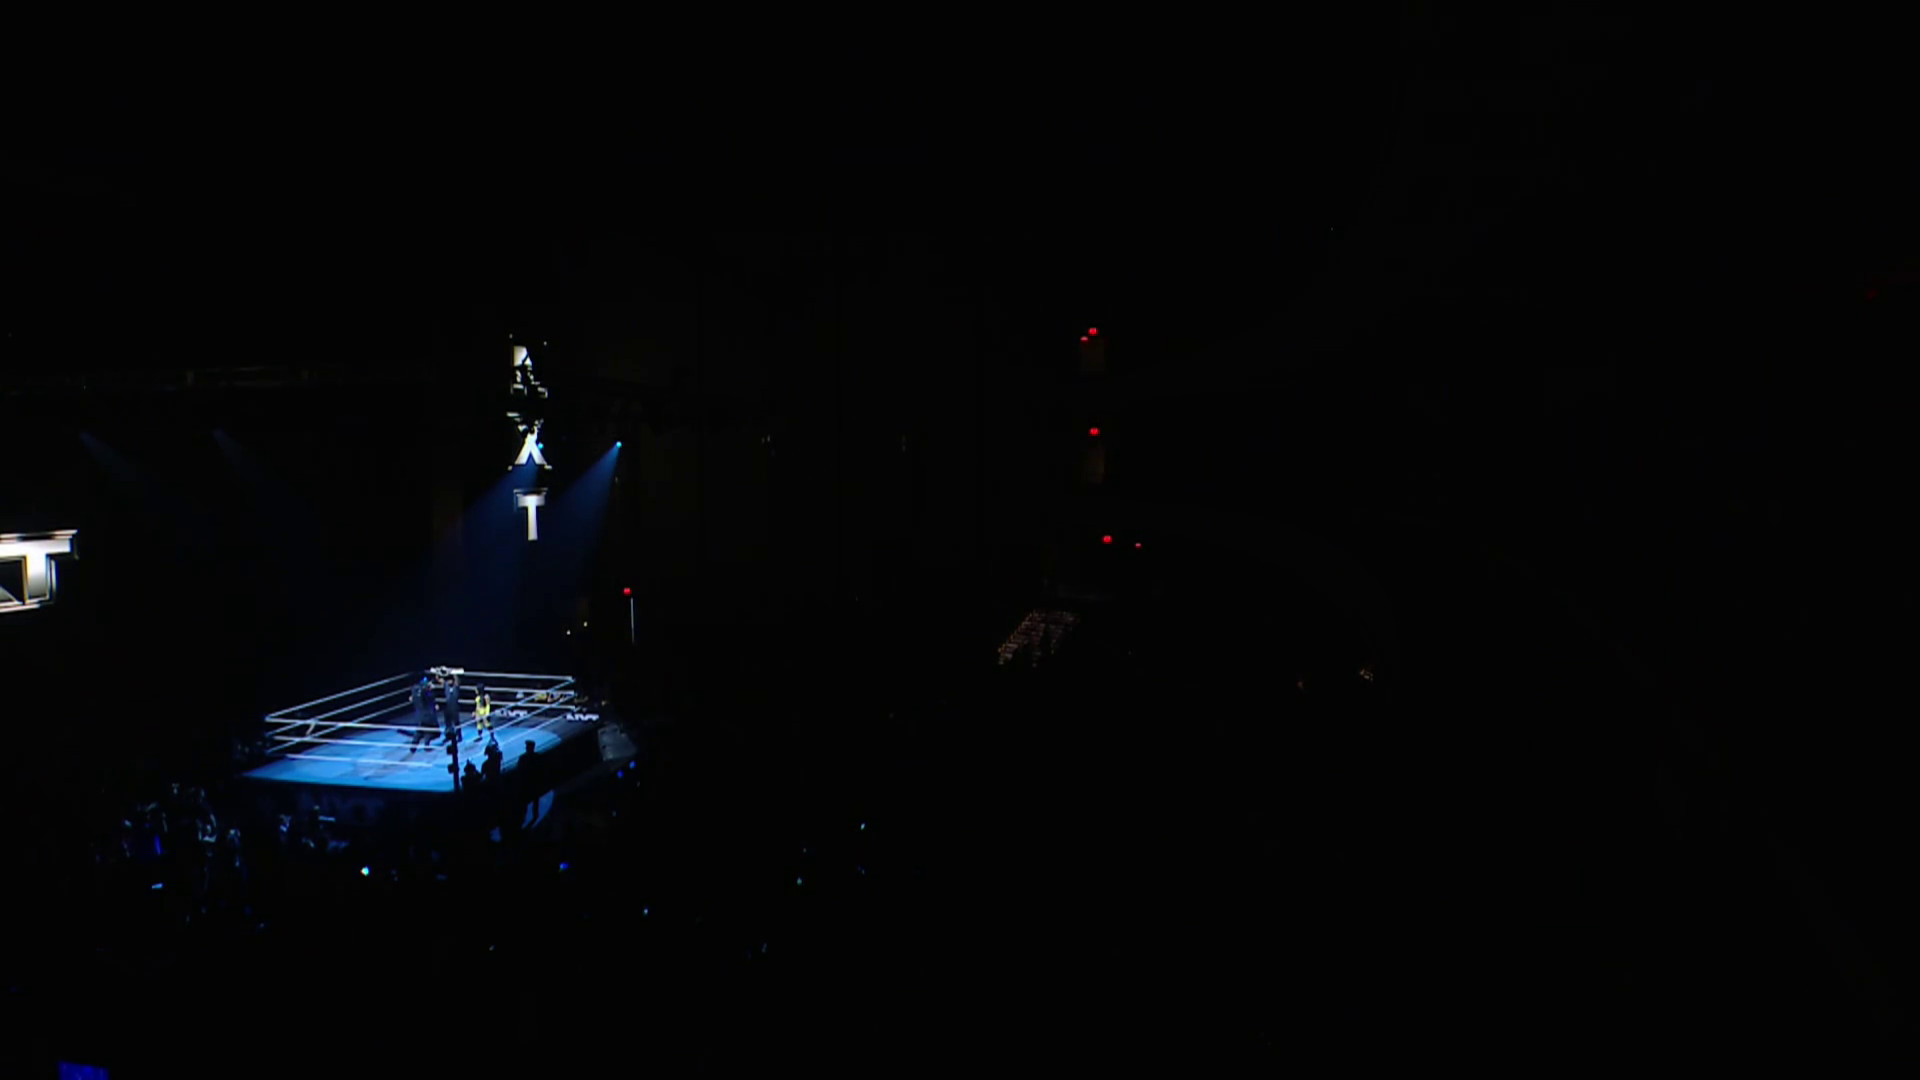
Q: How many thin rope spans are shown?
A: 12